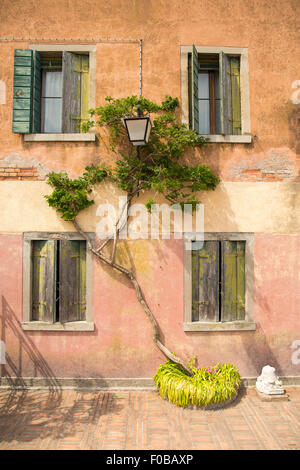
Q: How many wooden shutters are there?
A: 8